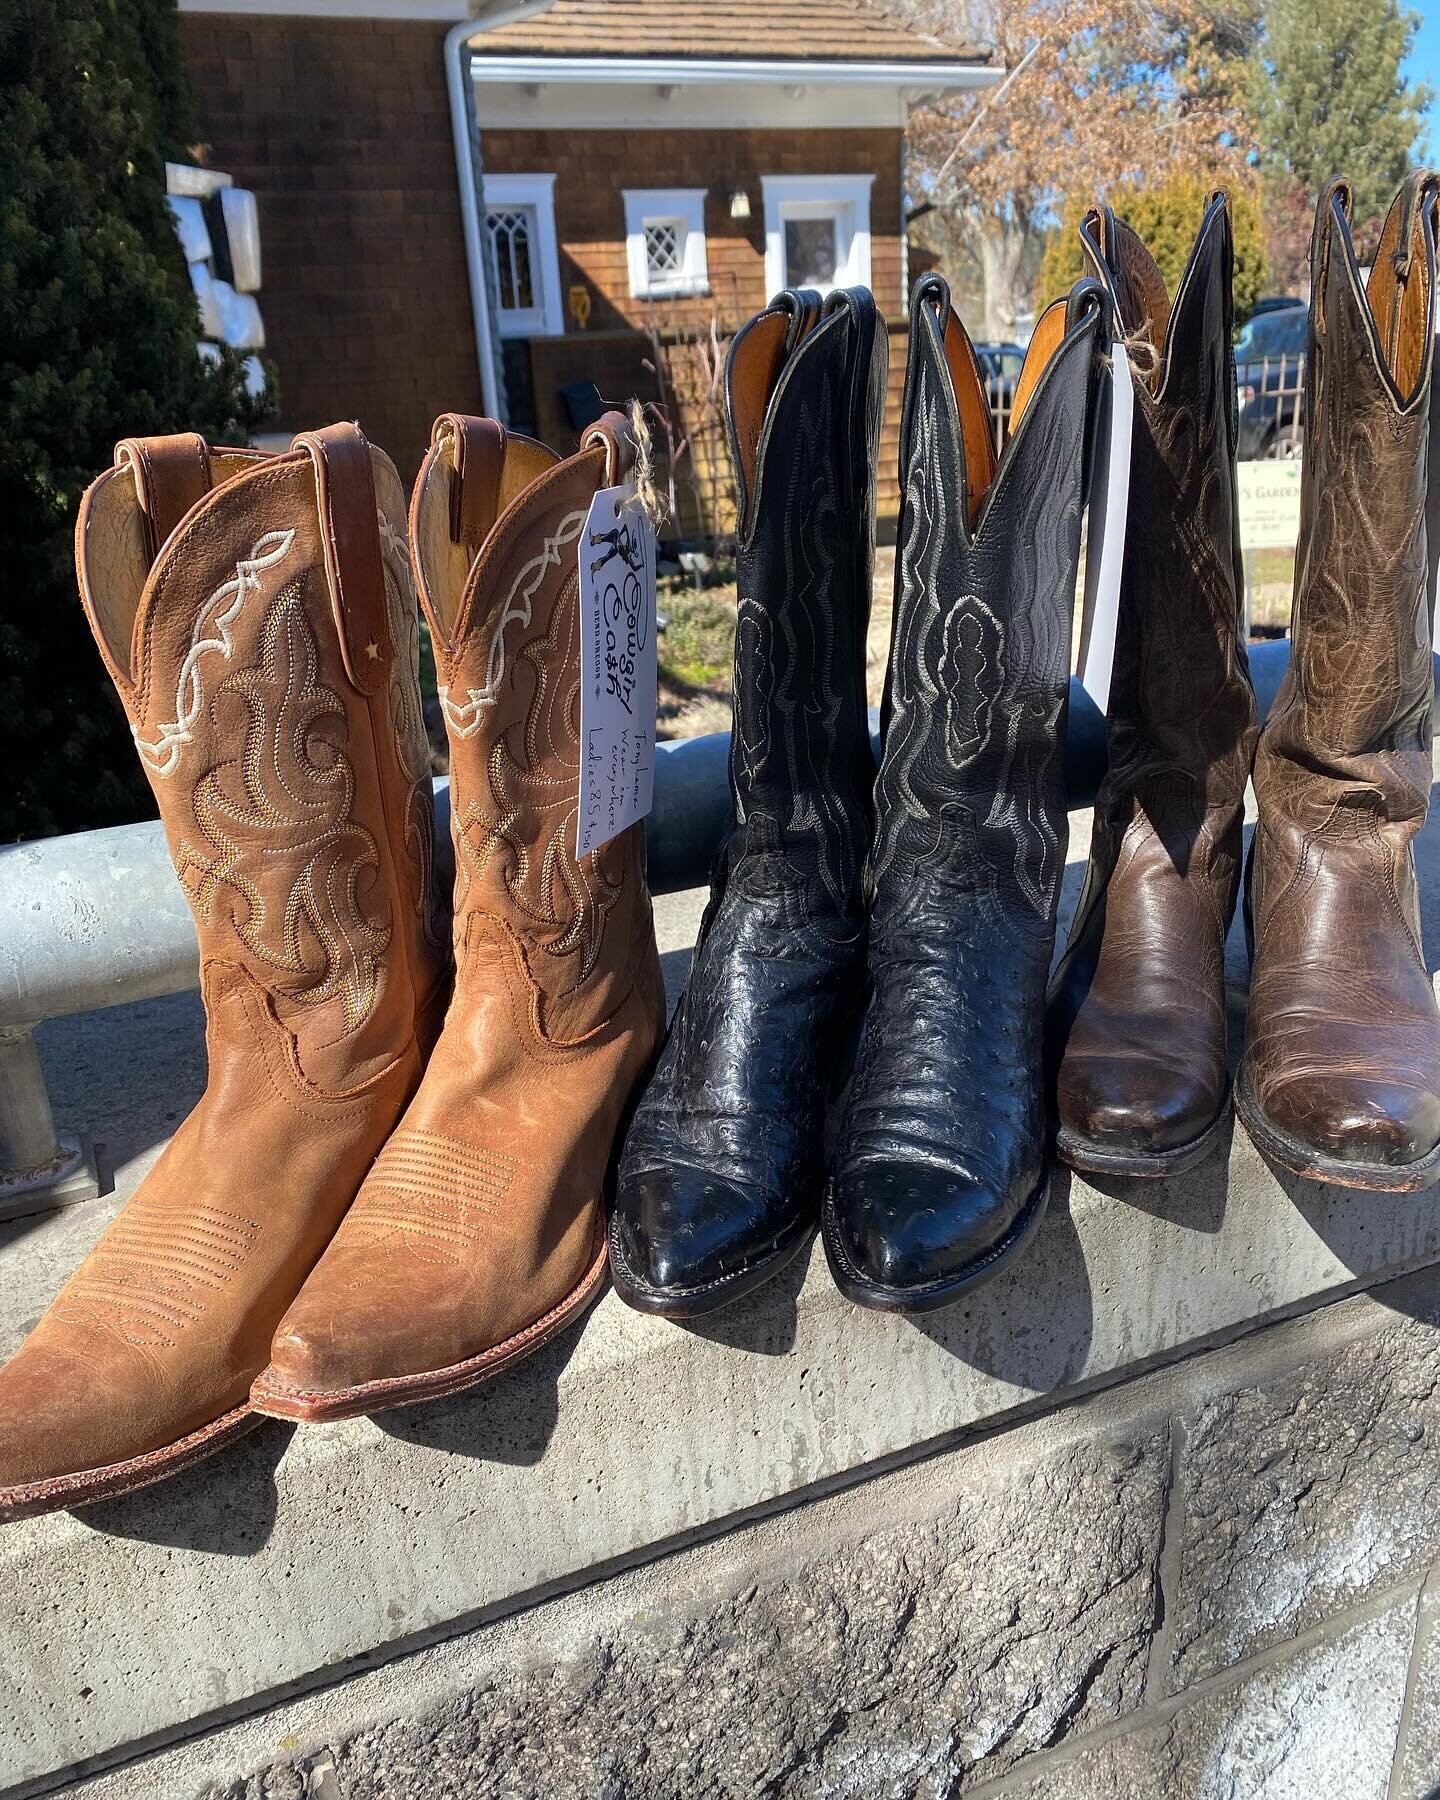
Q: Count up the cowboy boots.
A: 6